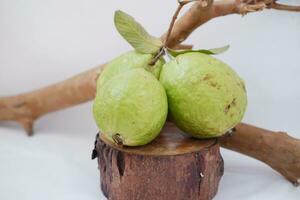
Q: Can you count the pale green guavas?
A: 3